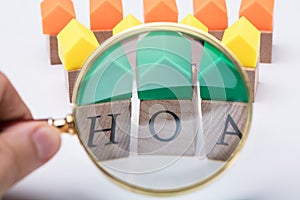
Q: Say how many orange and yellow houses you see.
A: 9